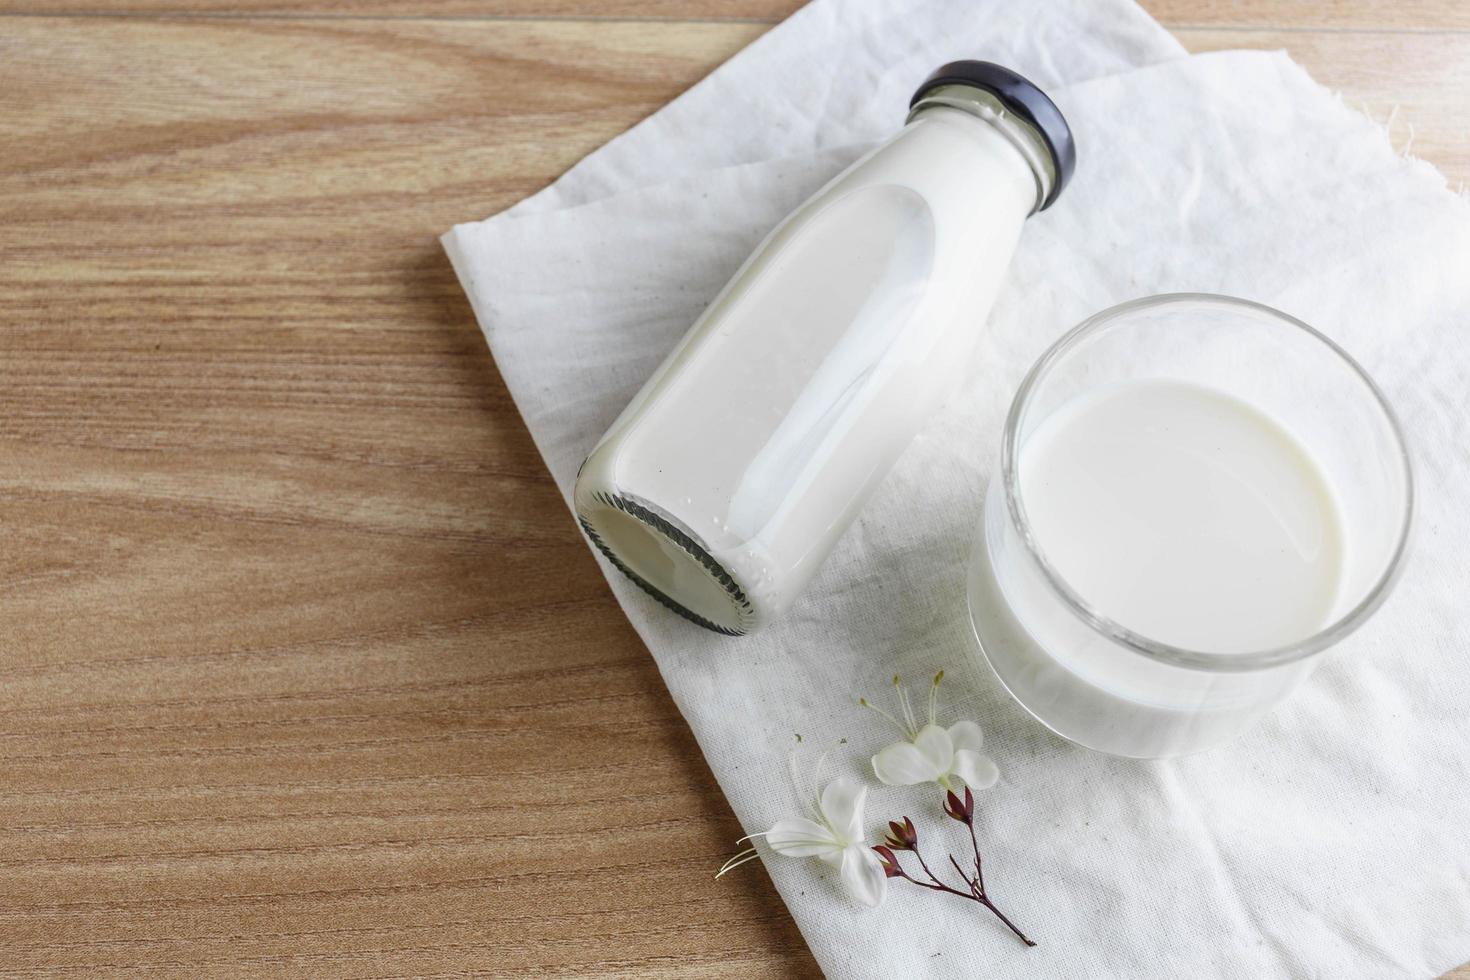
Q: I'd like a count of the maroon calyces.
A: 3